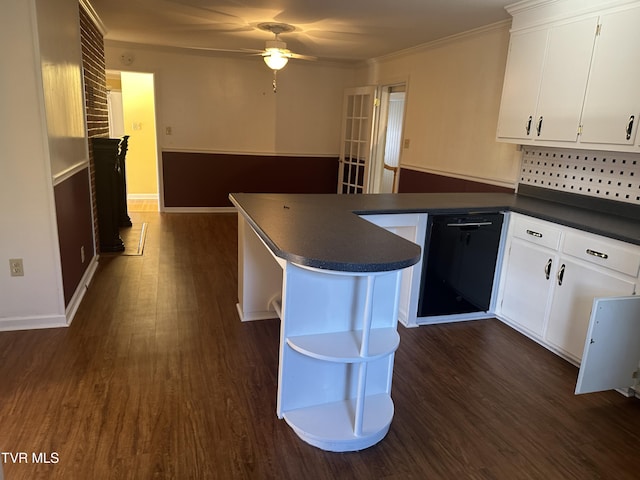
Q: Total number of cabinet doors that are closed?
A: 5